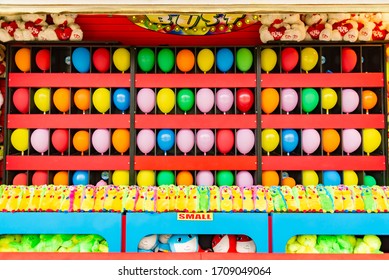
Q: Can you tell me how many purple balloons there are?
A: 15